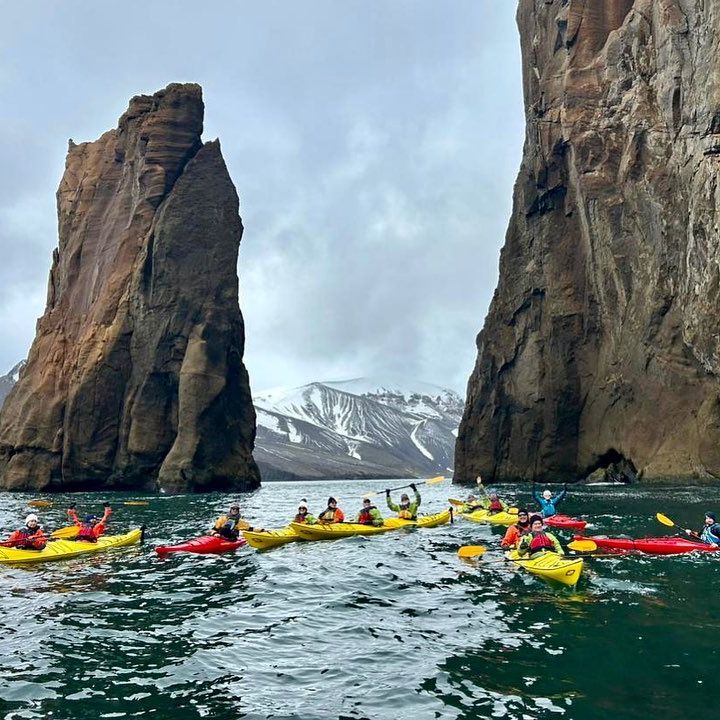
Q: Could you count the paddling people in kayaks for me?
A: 13